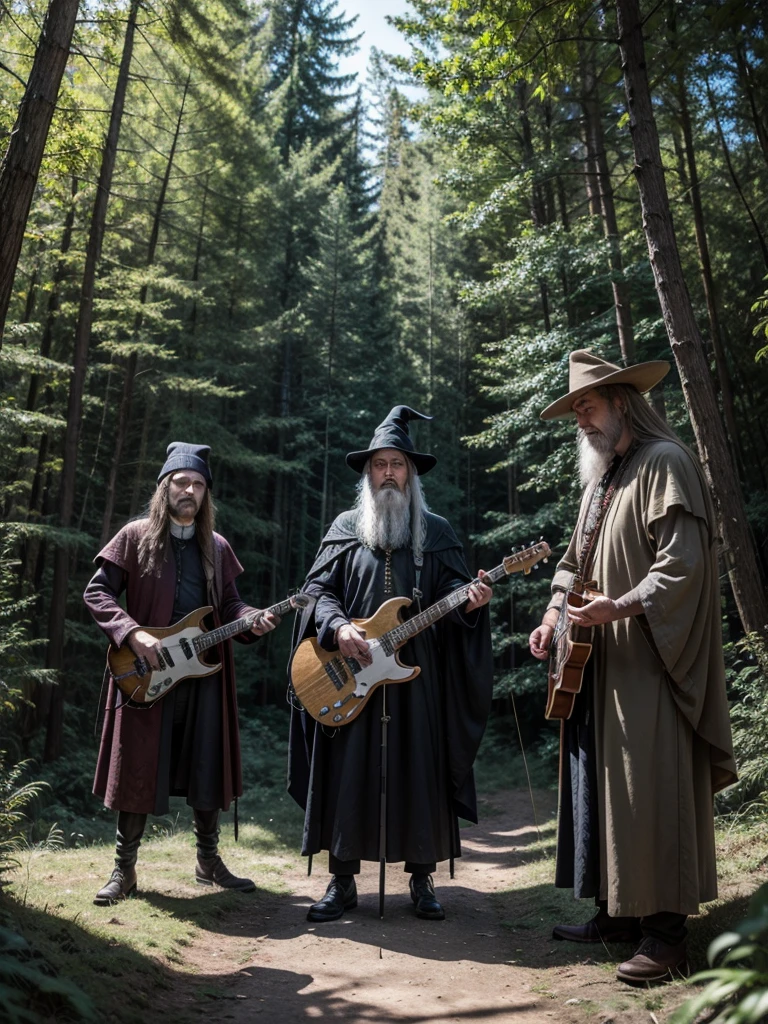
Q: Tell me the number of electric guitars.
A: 2